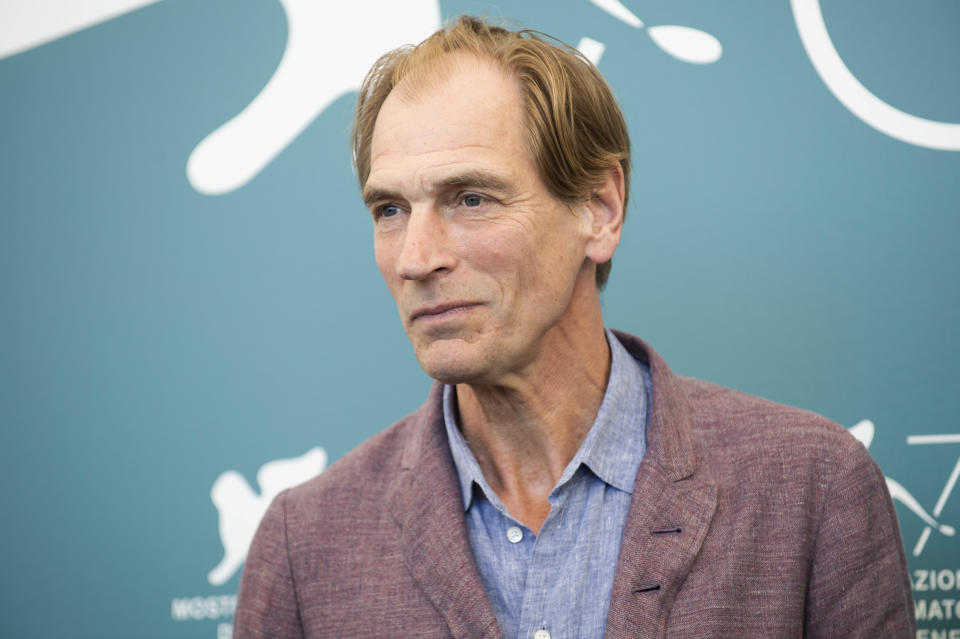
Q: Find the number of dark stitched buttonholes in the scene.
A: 2